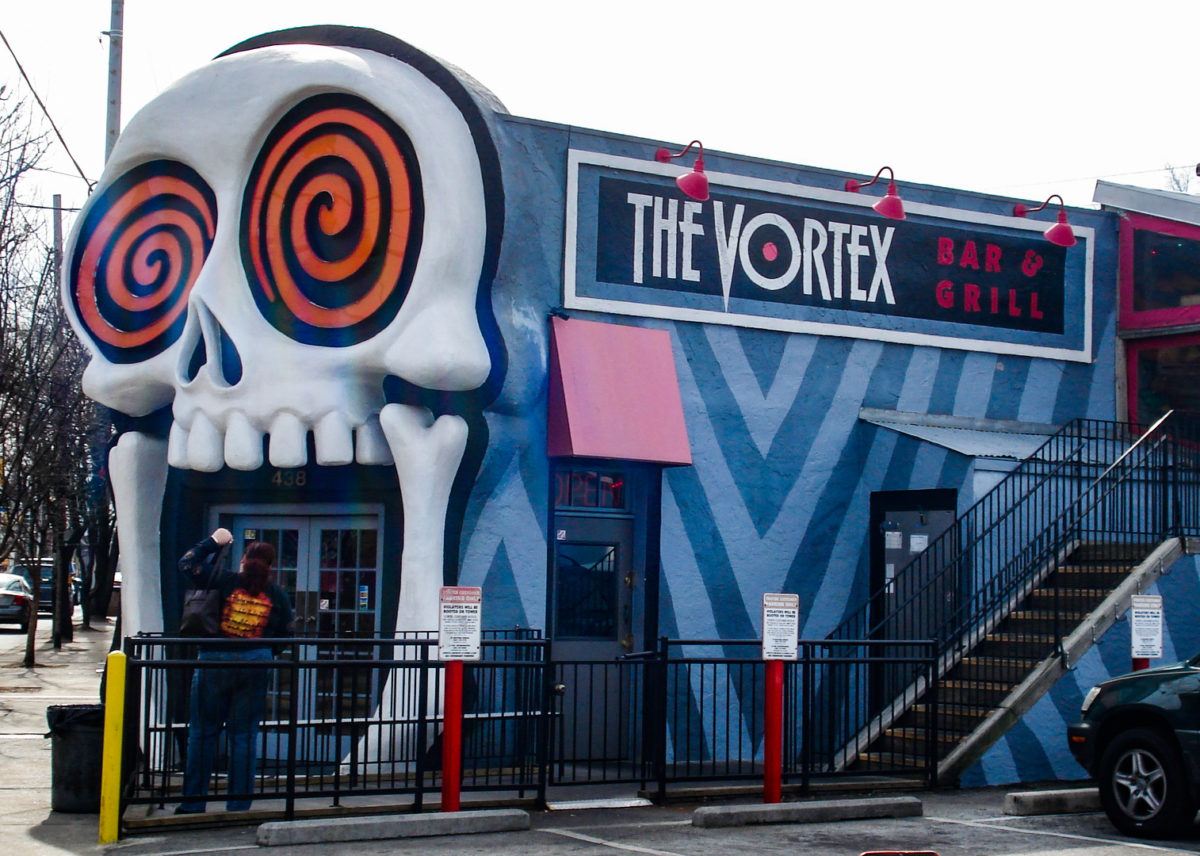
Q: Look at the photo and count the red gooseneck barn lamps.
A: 3